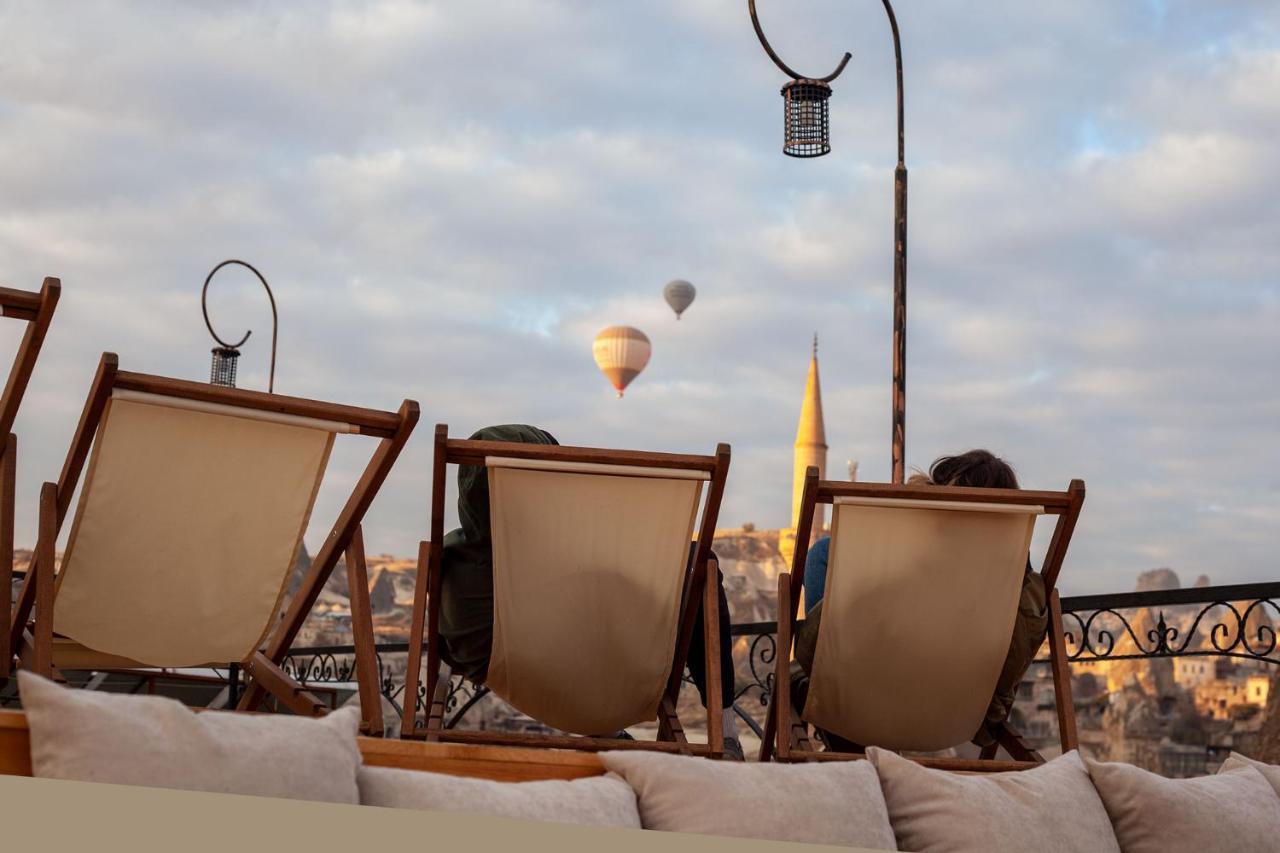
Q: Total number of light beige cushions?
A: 6